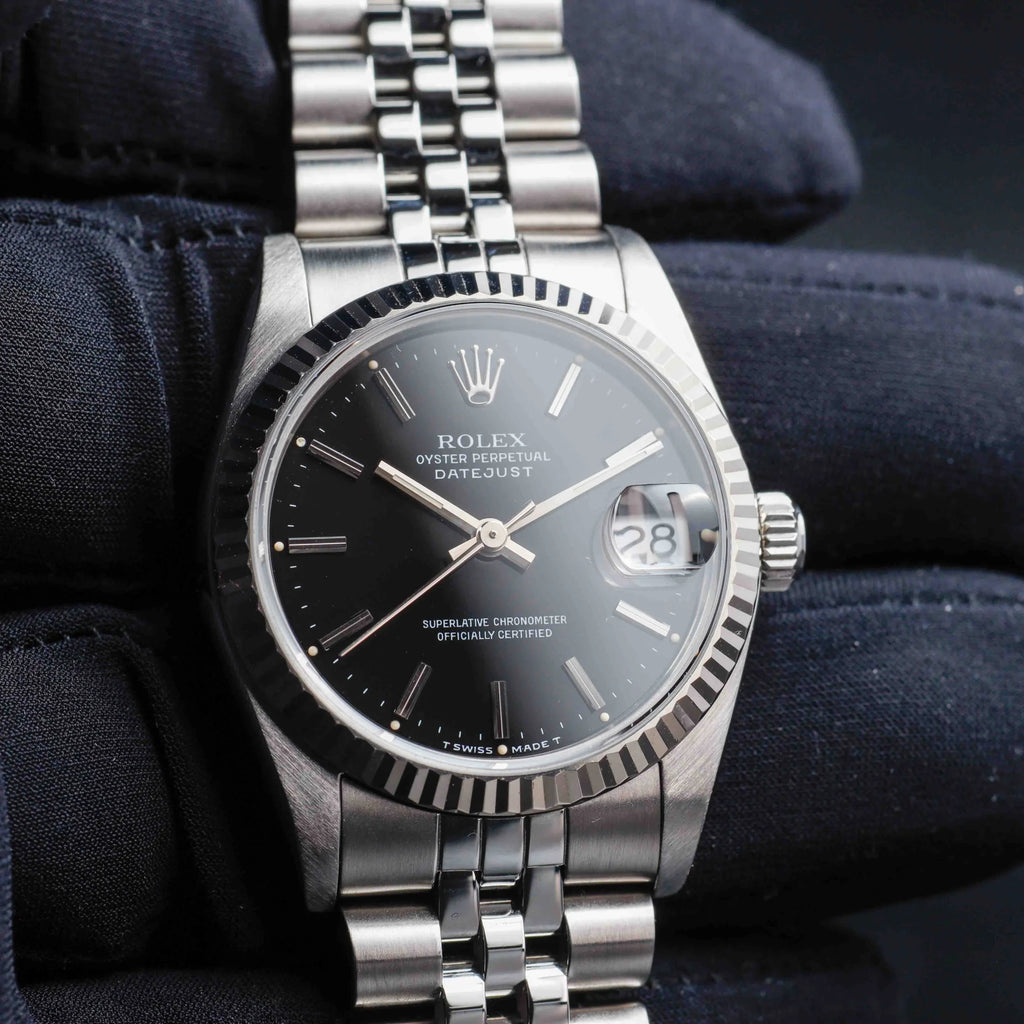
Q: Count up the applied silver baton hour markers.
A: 10